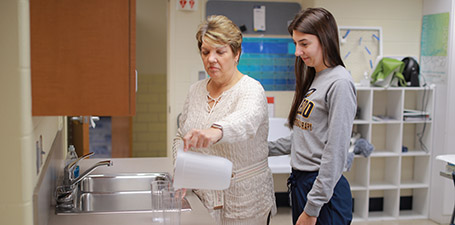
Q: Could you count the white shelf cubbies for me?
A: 12